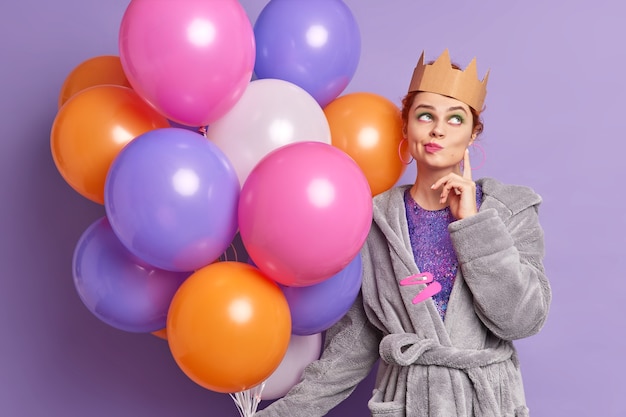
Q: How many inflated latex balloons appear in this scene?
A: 13